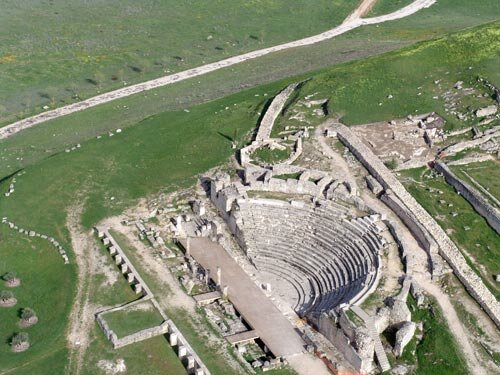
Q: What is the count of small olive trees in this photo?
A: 4